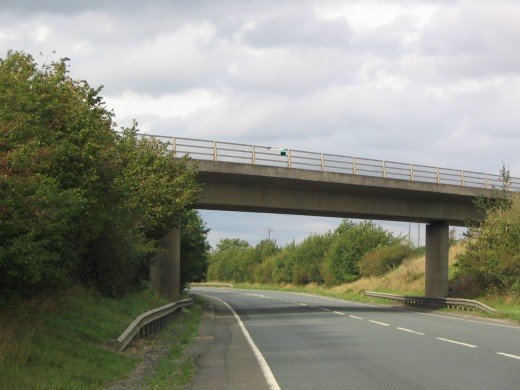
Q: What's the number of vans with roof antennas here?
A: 0